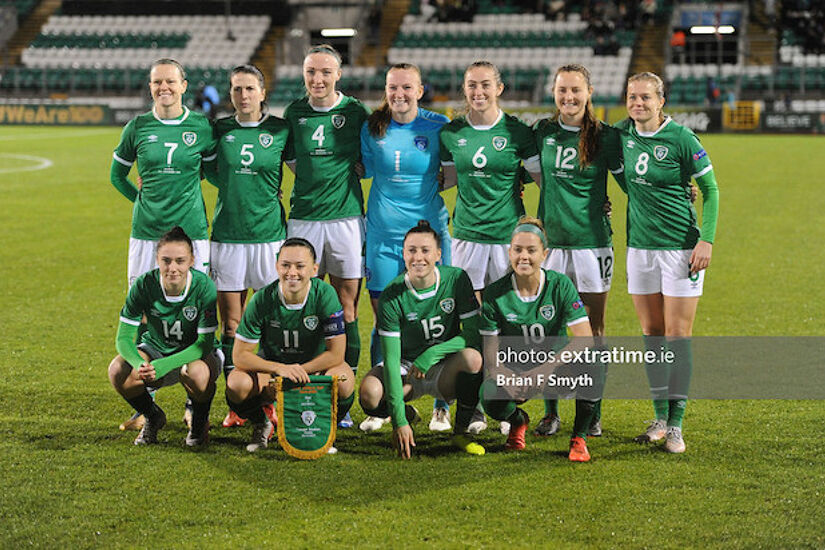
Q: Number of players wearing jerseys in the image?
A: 11